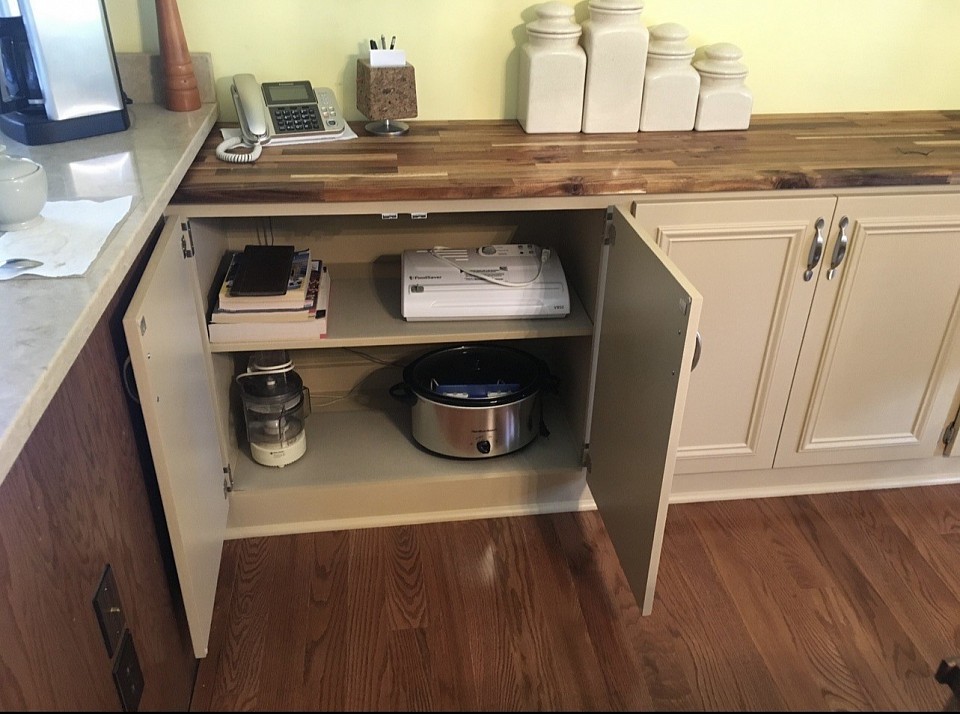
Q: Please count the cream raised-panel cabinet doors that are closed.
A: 2